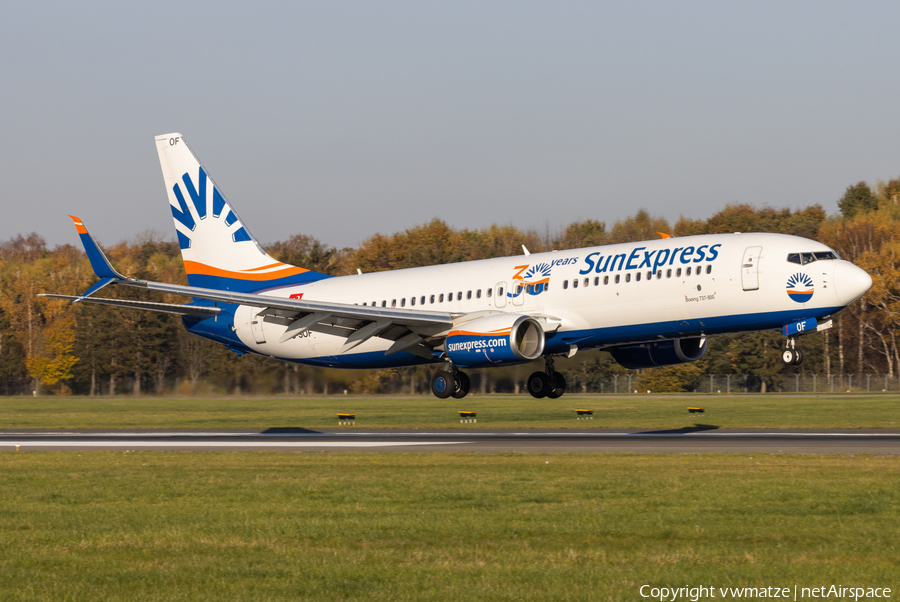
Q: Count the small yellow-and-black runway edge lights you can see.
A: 4